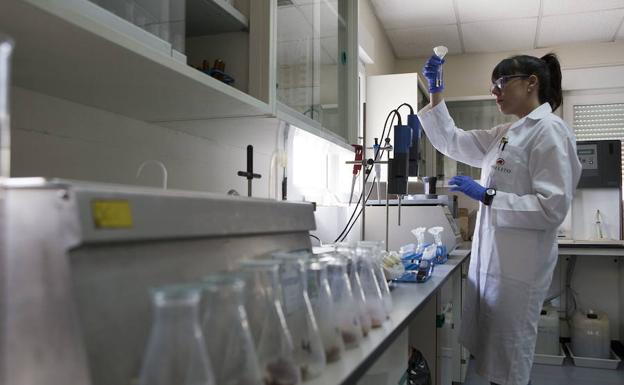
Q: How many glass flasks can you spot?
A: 9